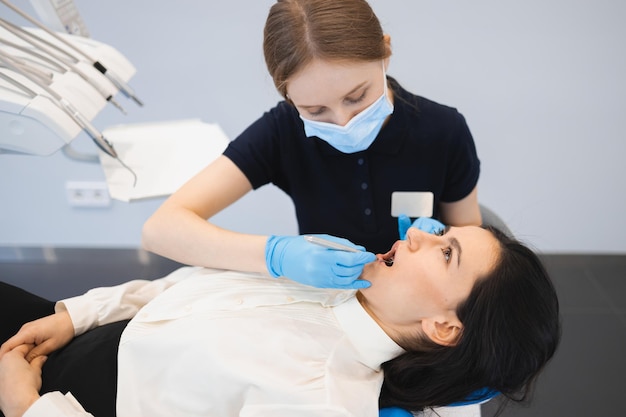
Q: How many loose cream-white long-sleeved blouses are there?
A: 1